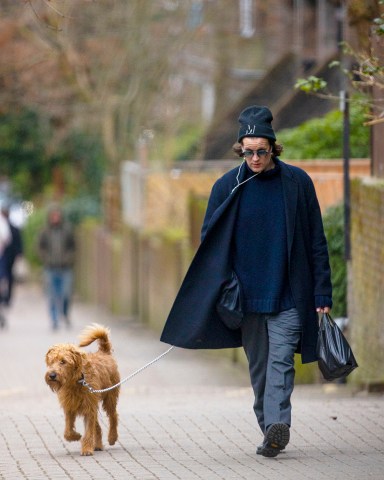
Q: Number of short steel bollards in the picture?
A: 0